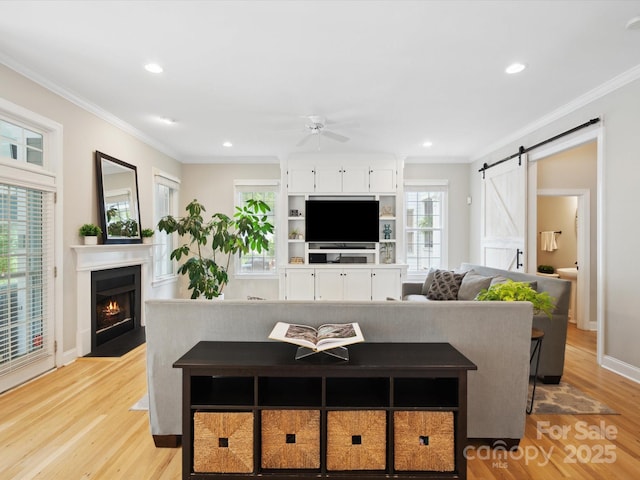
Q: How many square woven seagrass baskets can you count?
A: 4